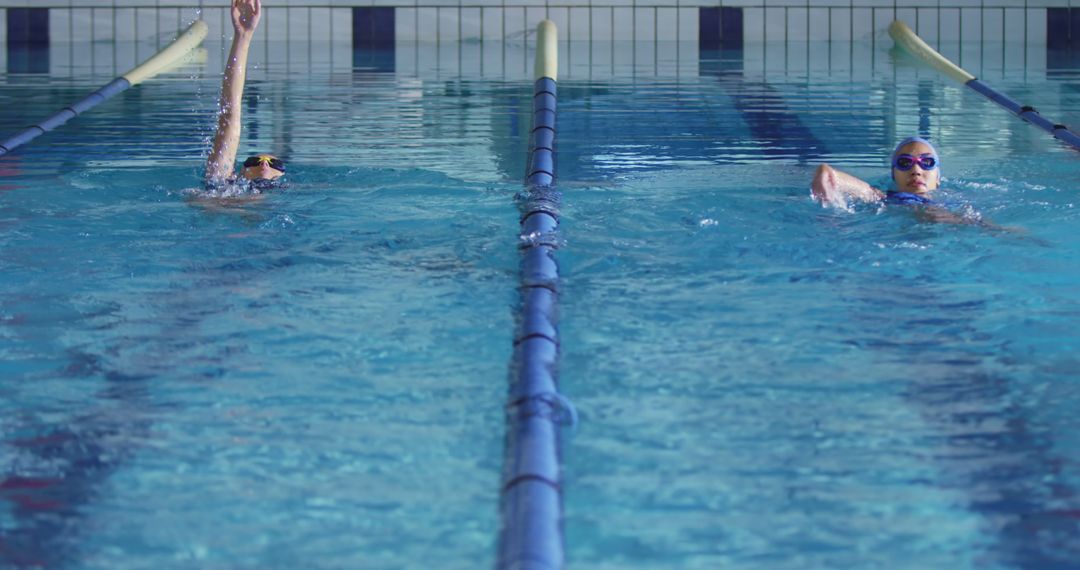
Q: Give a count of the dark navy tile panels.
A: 4